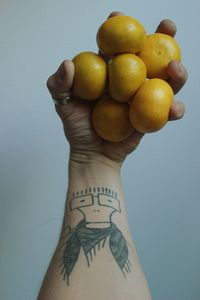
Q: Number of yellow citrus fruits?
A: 6